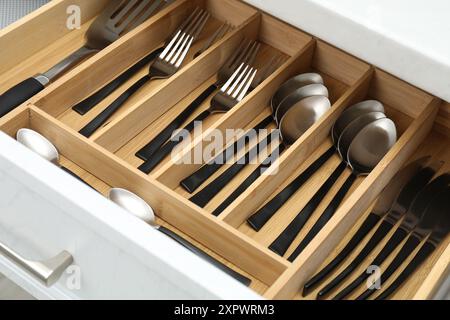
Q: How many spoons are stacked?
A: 6